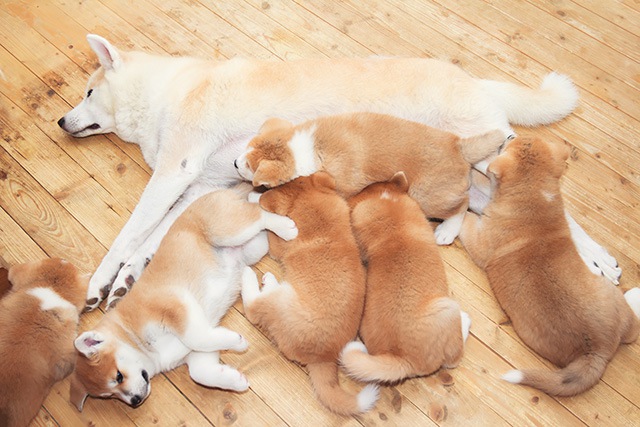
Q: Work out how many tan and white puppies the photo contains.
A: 6